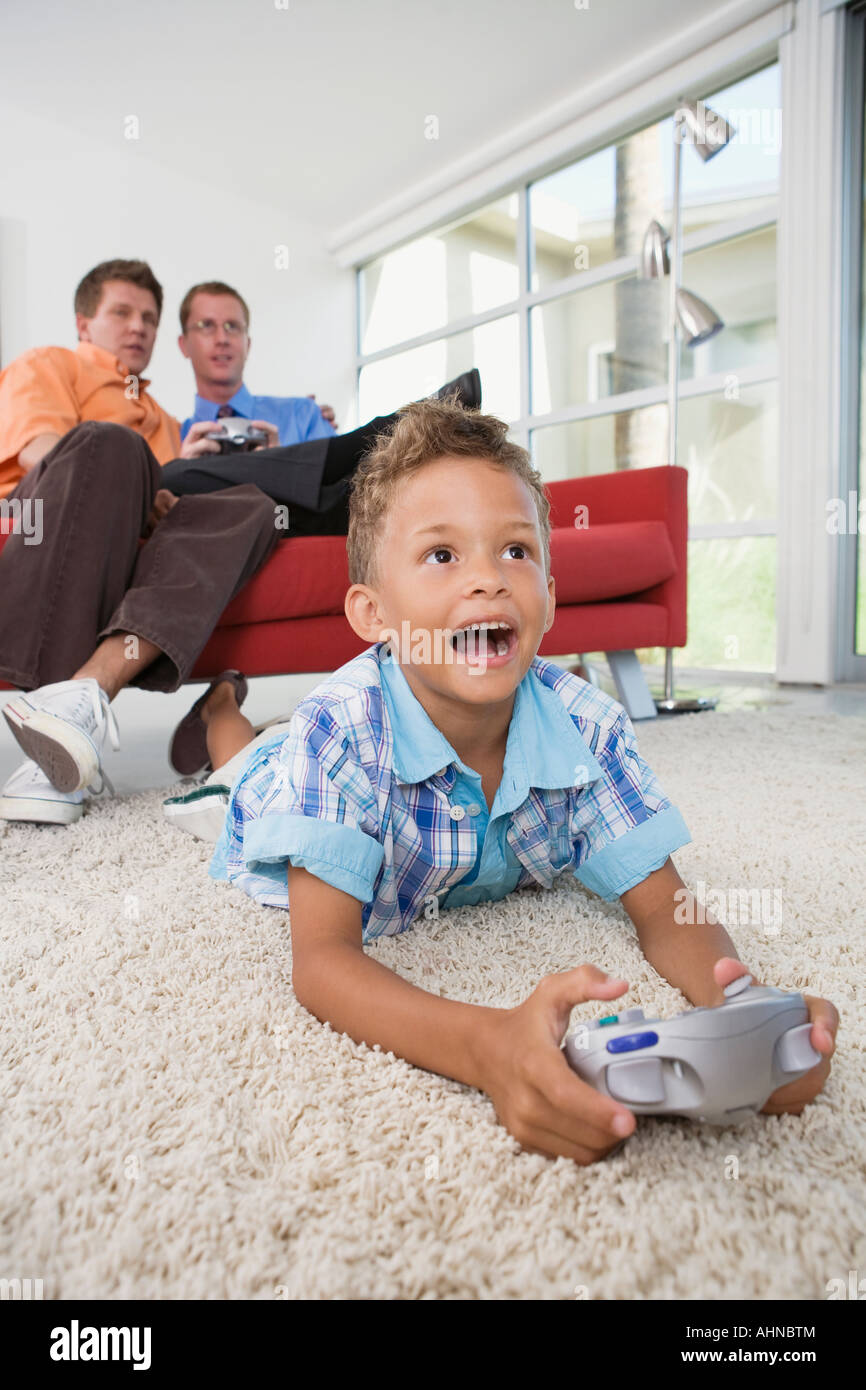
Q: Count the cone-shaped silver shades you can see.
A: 3